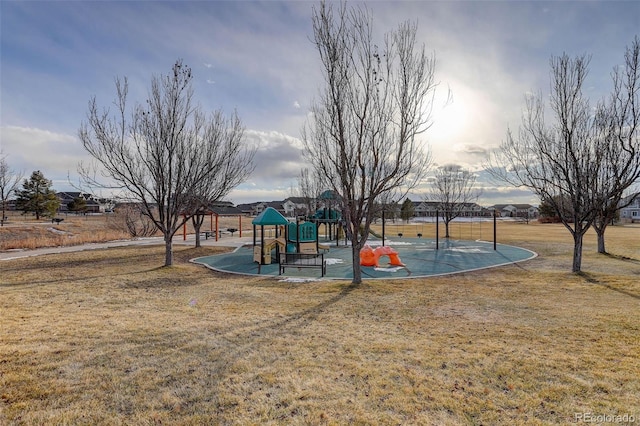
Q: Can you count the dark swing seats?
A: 2